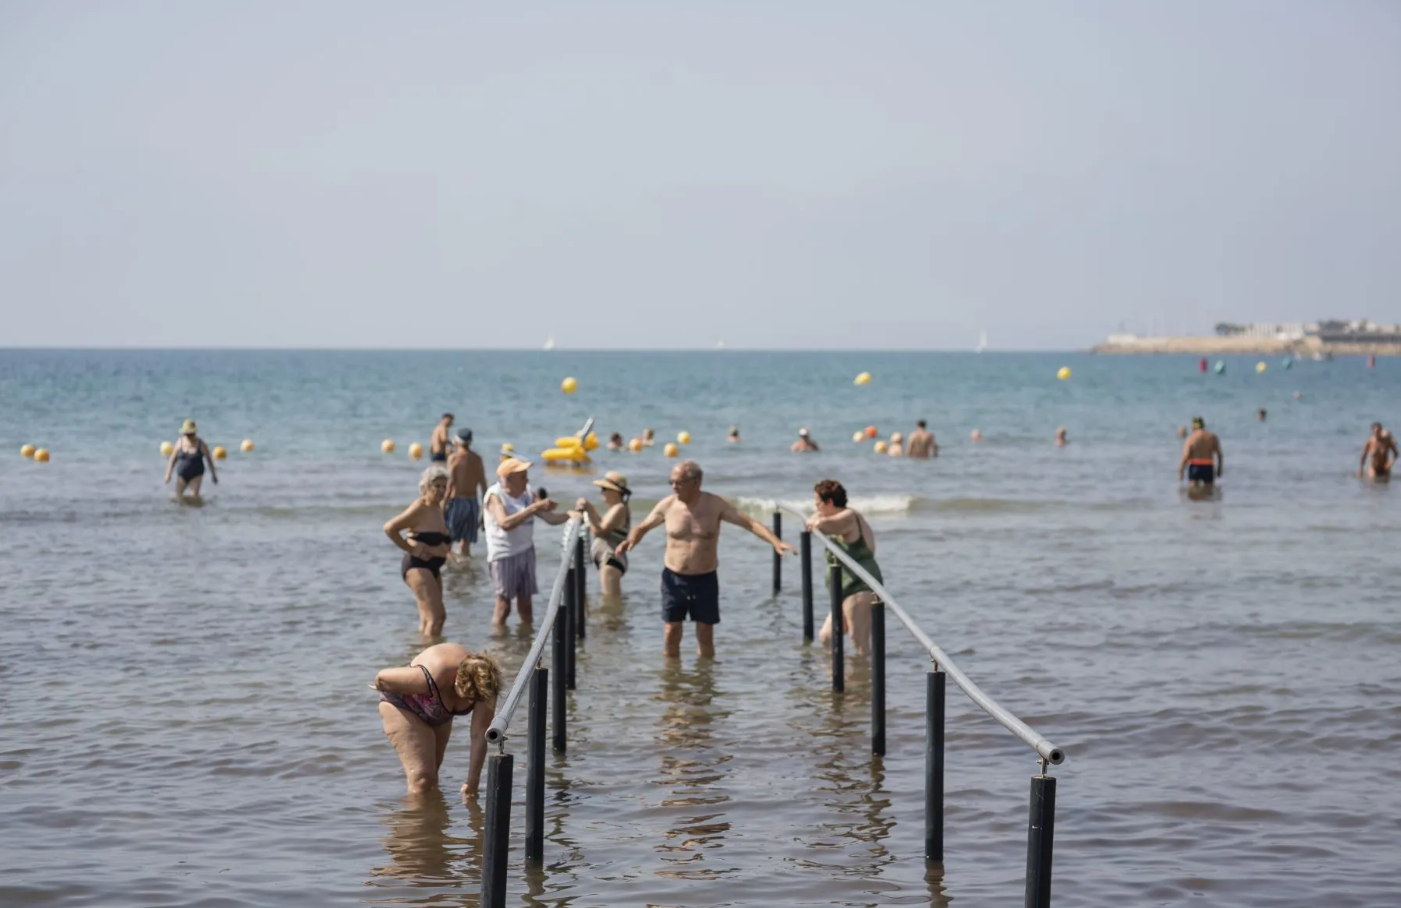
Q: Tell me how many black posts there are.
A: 11